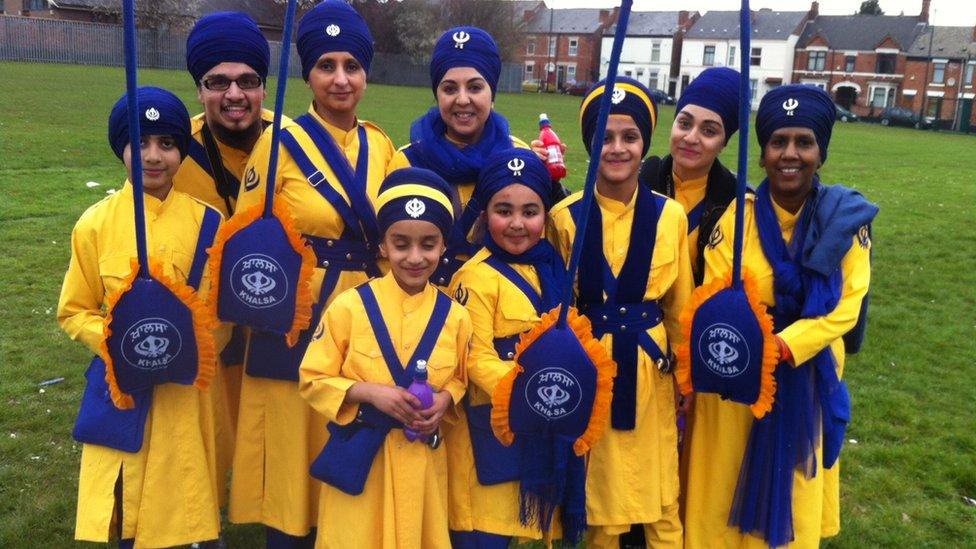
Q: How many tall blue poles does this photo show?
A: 4